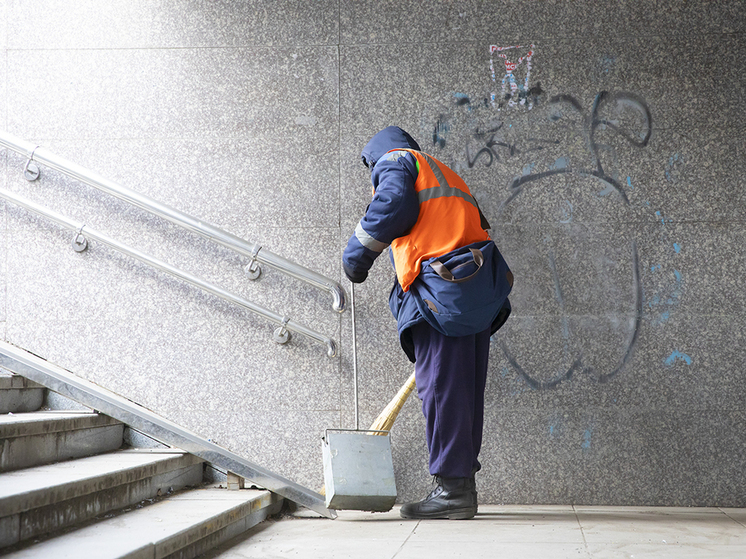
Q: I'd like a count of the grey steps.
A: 4